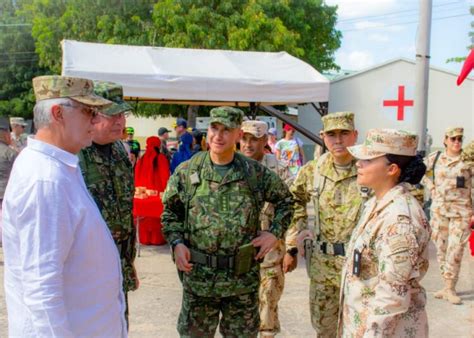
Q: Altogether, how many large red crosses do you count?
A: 1